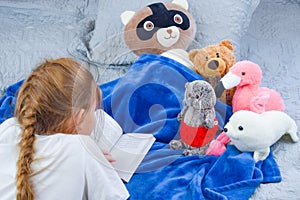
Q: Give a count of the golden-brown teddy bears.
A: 1